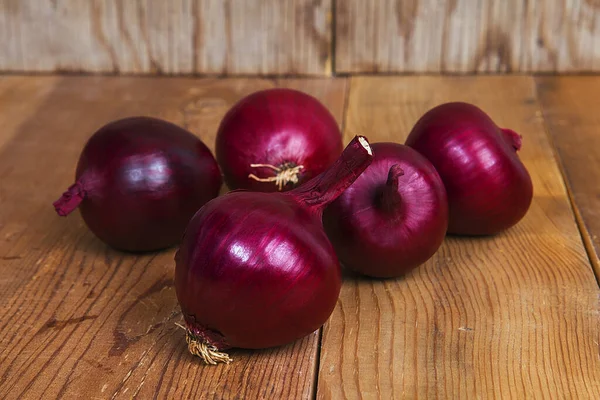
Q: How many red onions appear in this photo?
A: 5